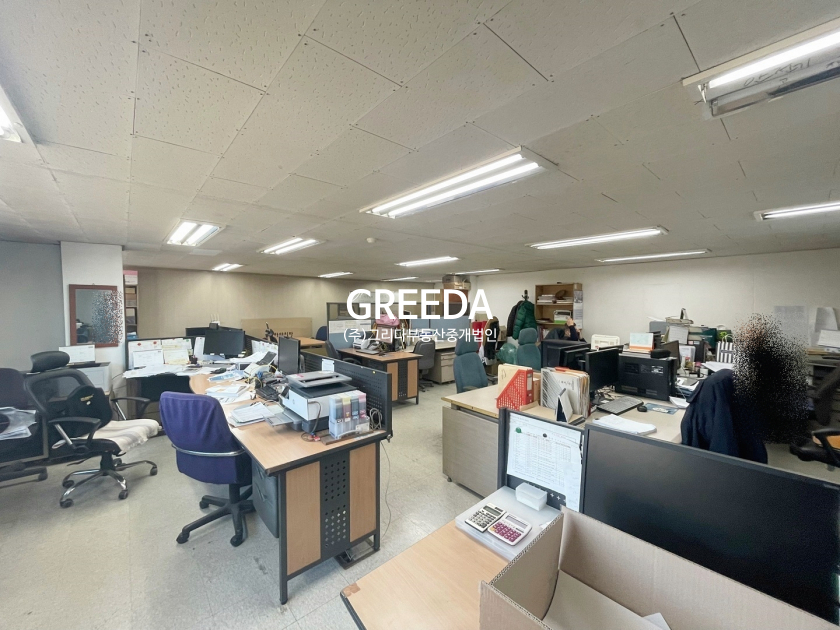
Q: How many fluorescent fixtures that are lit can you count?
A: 13